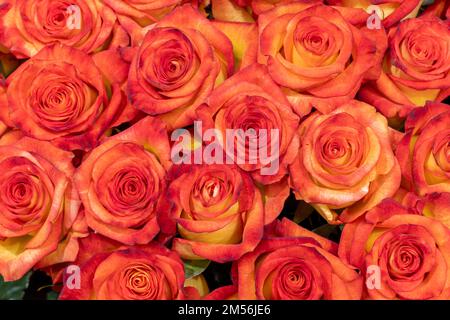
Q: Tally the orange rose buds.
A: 14